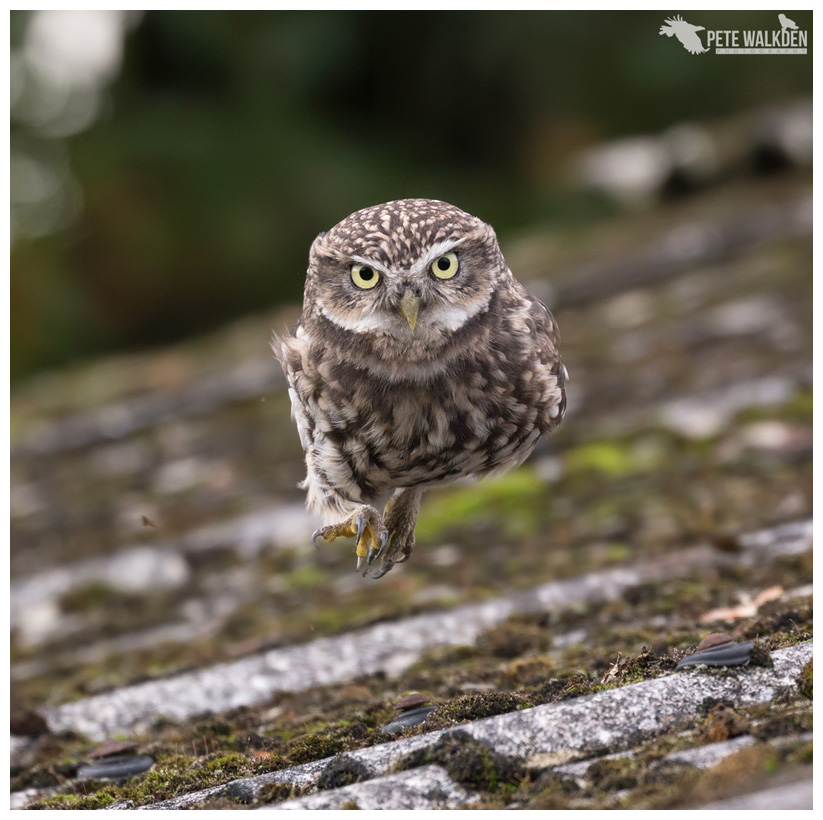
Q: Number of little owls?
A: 1